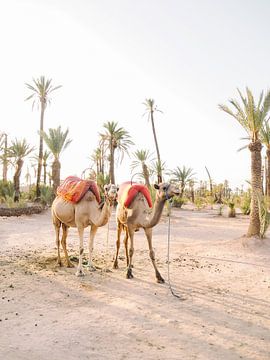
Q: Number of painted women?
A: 0